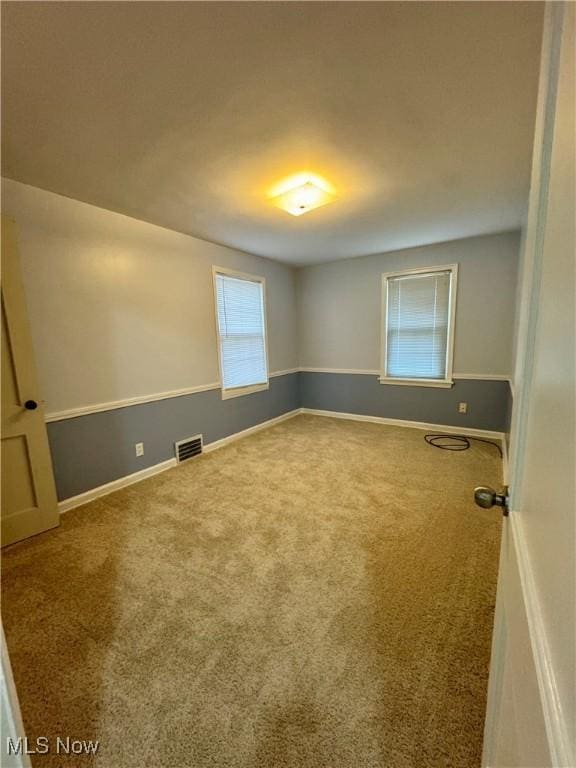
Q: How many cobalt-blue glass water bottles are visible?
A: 0